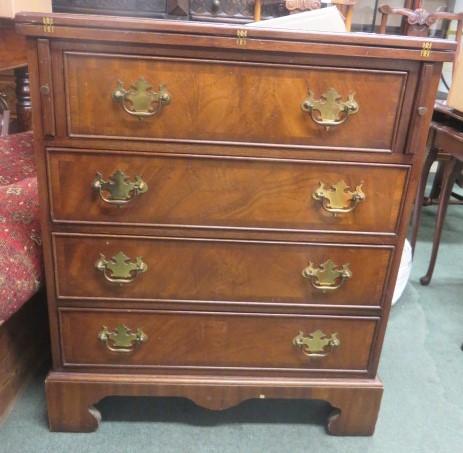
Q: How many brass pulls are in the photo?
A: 8